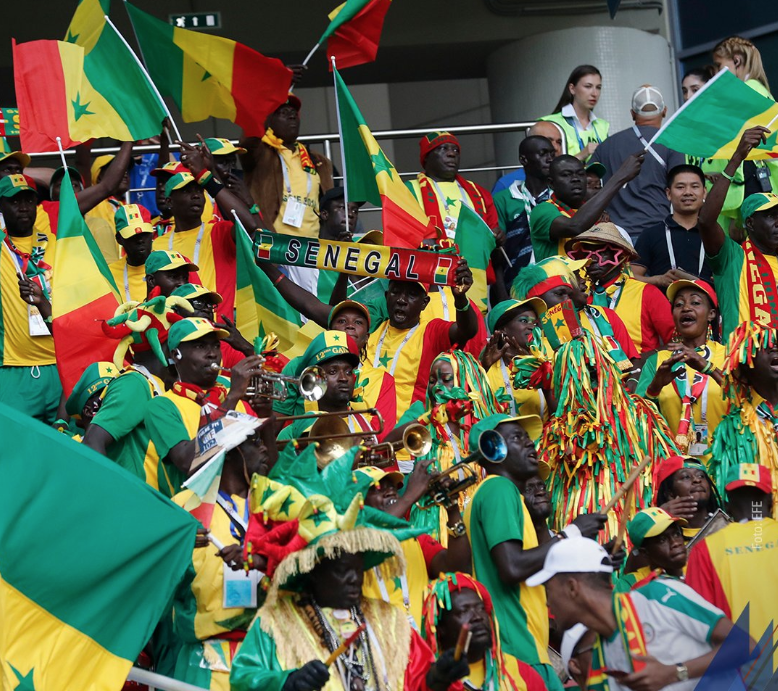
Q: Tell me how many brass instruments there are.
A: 4